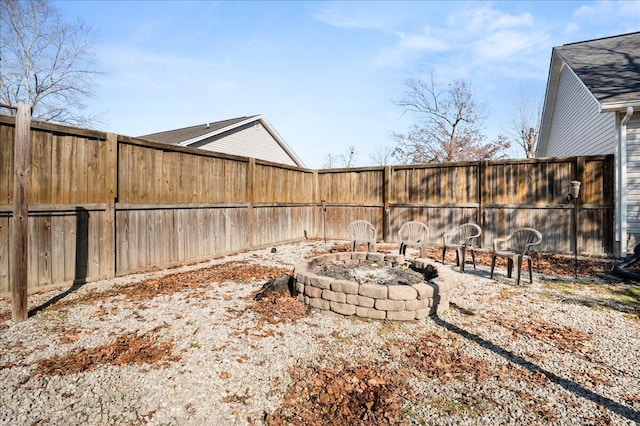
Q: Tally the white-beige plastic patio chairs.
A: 4